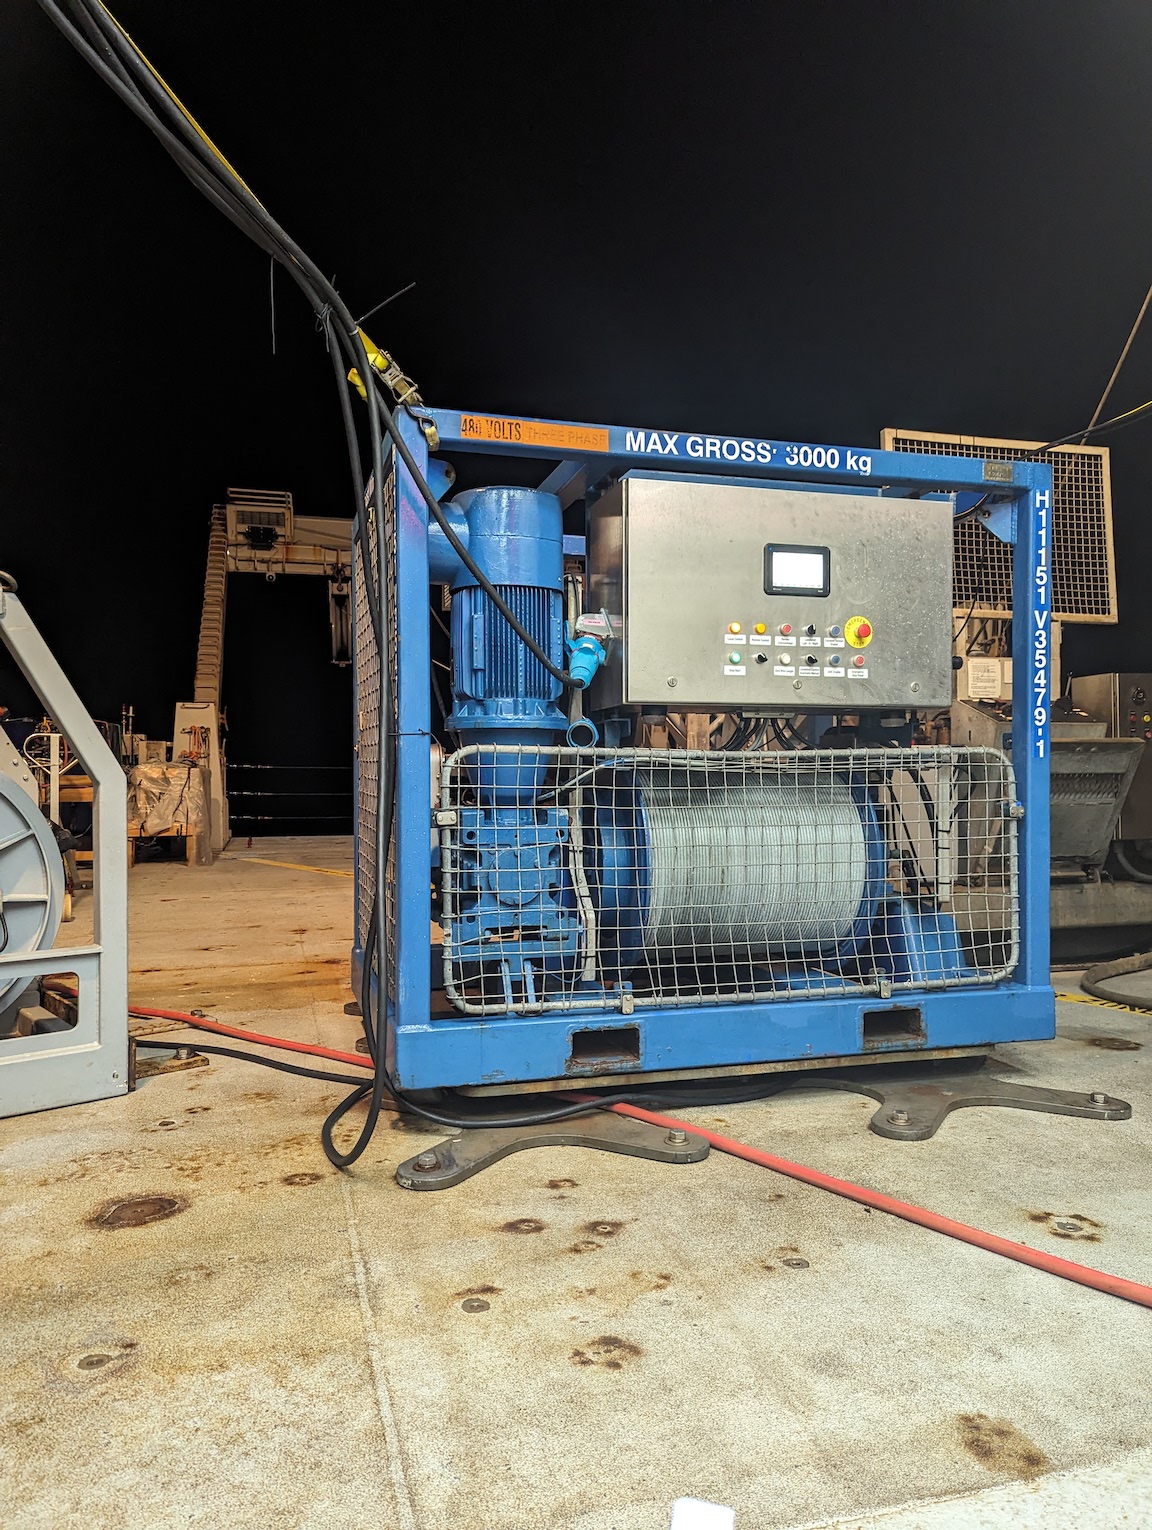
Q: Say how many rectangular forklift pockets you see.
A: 2